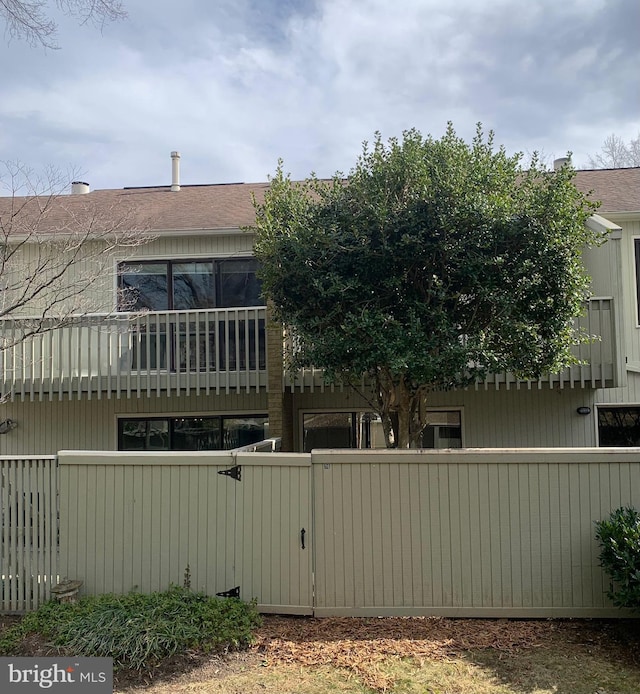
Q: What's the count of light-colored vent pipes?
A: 3